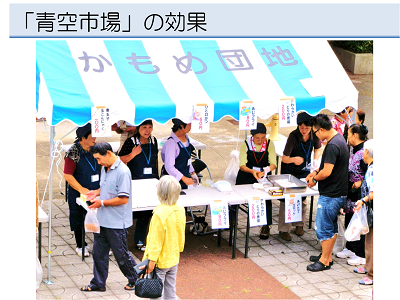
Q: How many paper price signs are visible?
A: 7